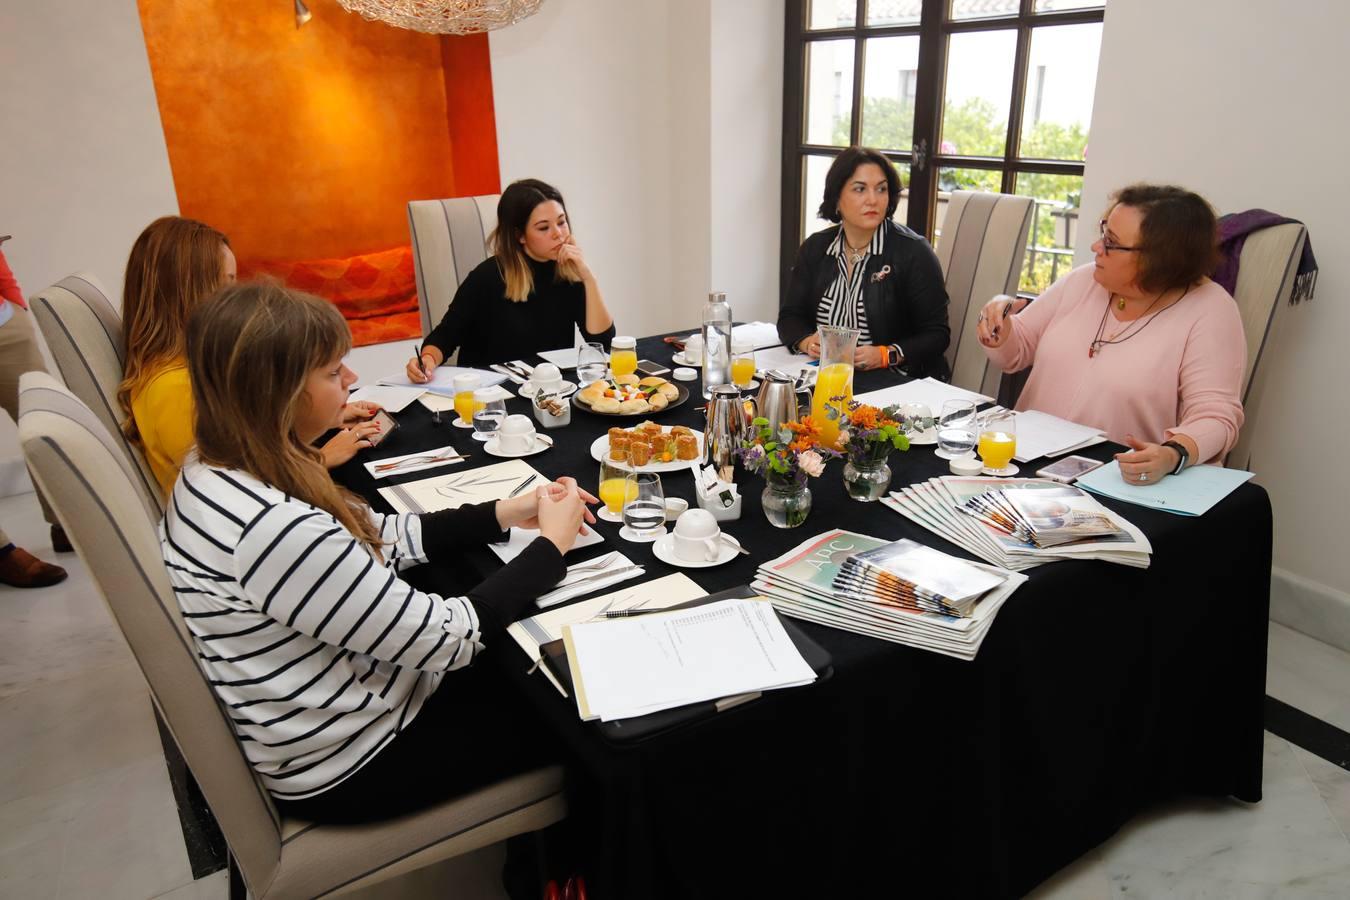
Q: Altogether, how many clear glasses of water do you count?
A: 4